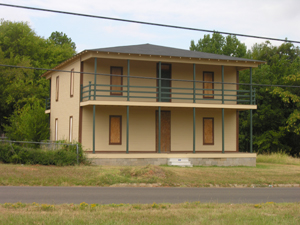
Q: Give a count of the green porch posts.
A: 12